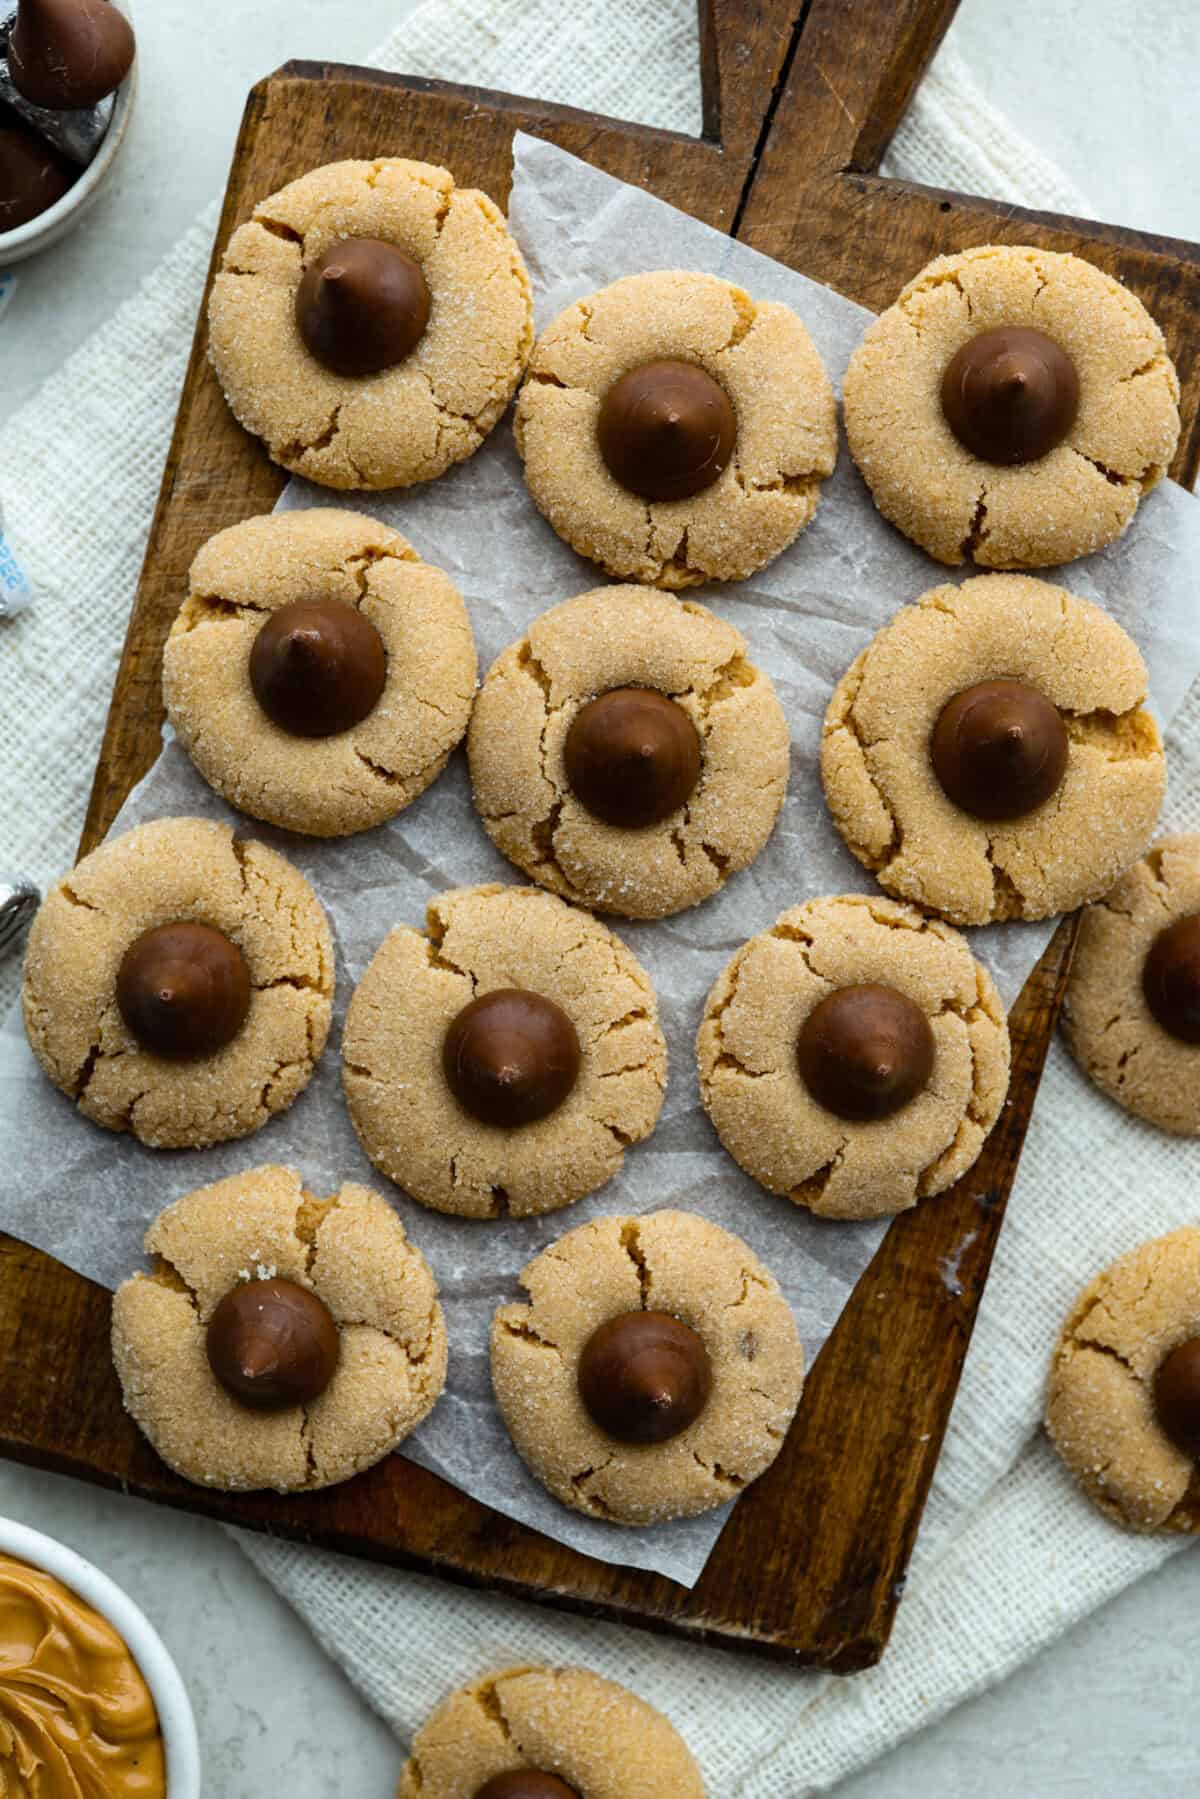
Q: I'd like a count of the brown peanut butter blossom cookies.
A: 14